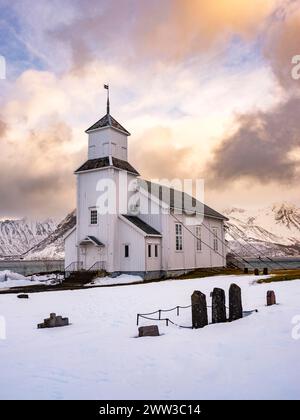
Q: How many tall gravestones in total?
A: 3